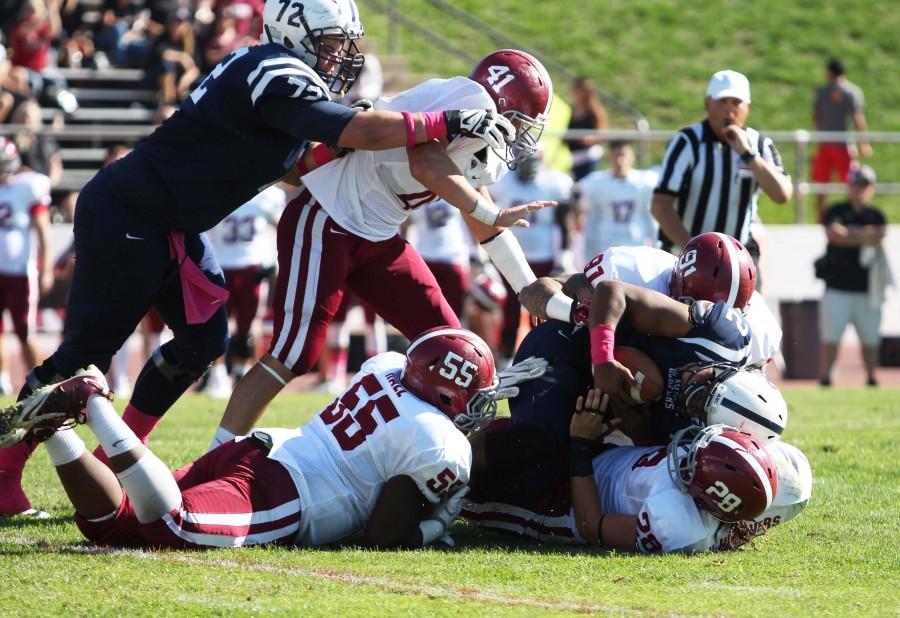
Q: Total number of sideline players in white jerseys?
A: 5